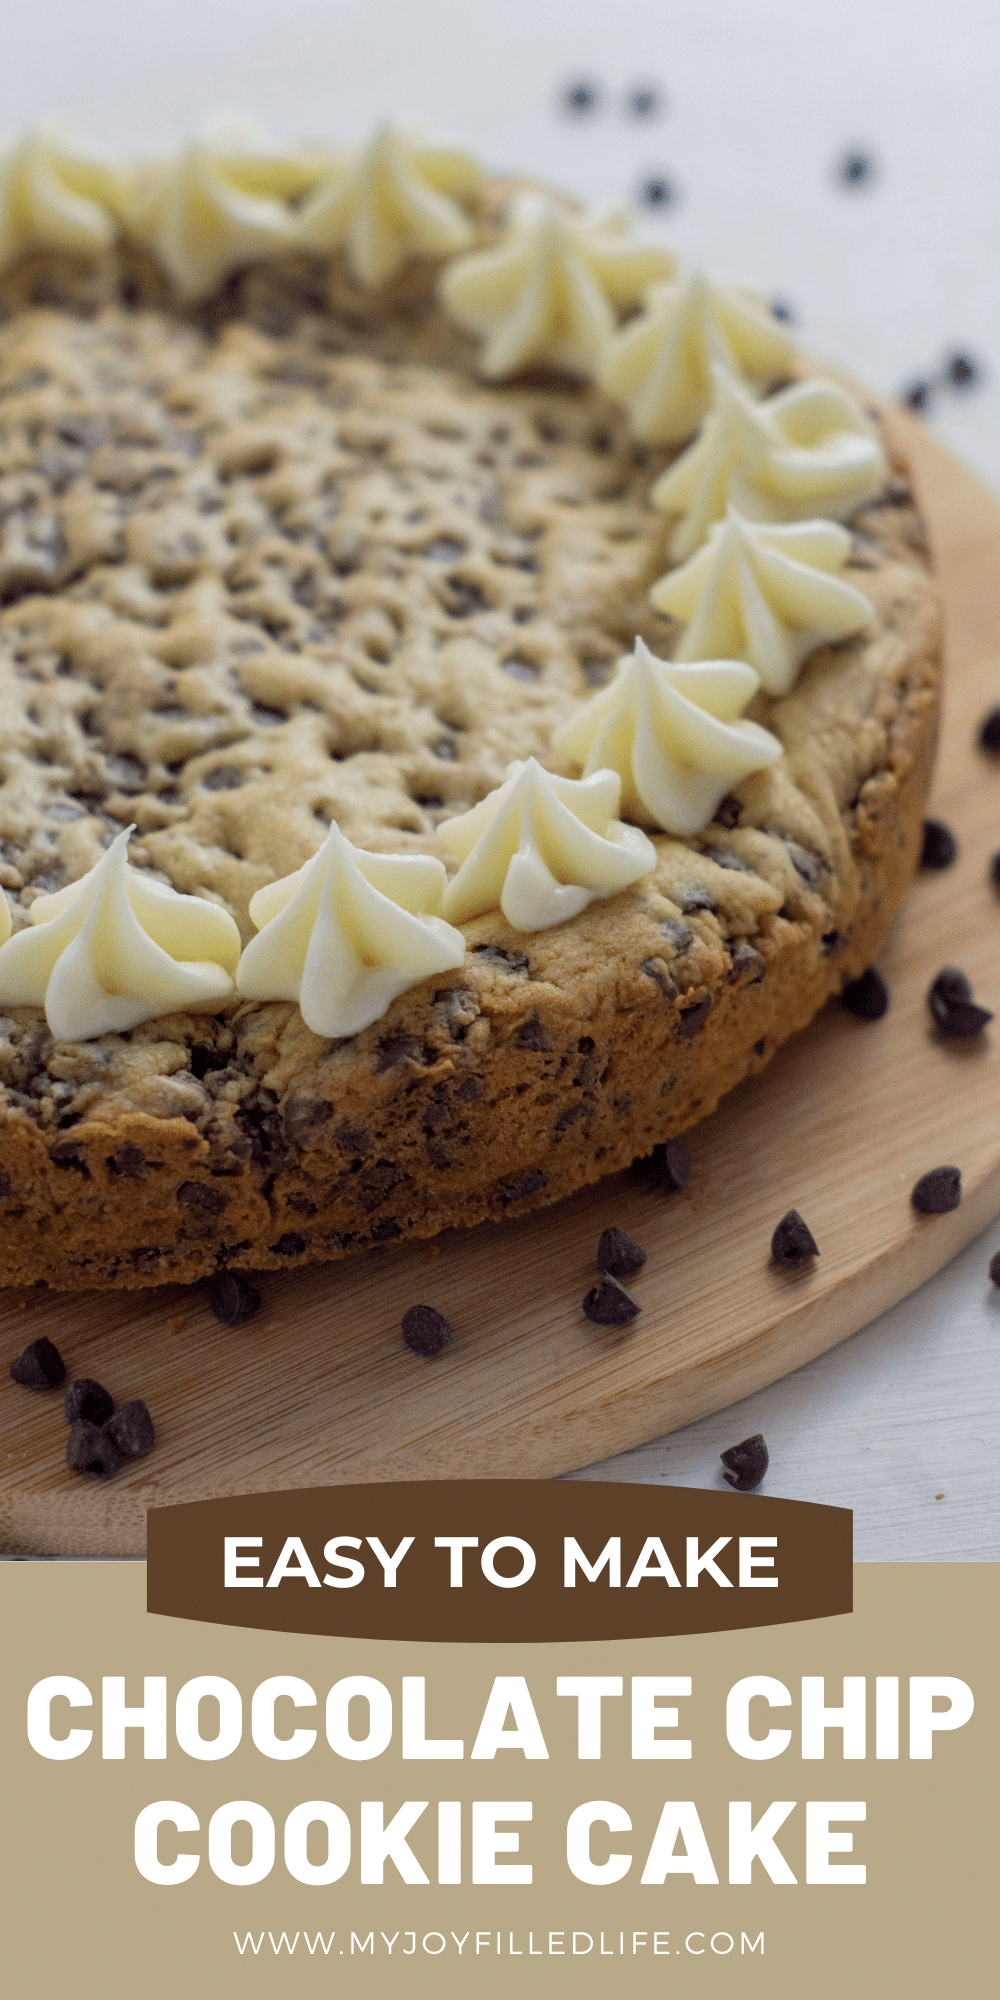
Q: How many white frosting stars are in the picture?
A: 11